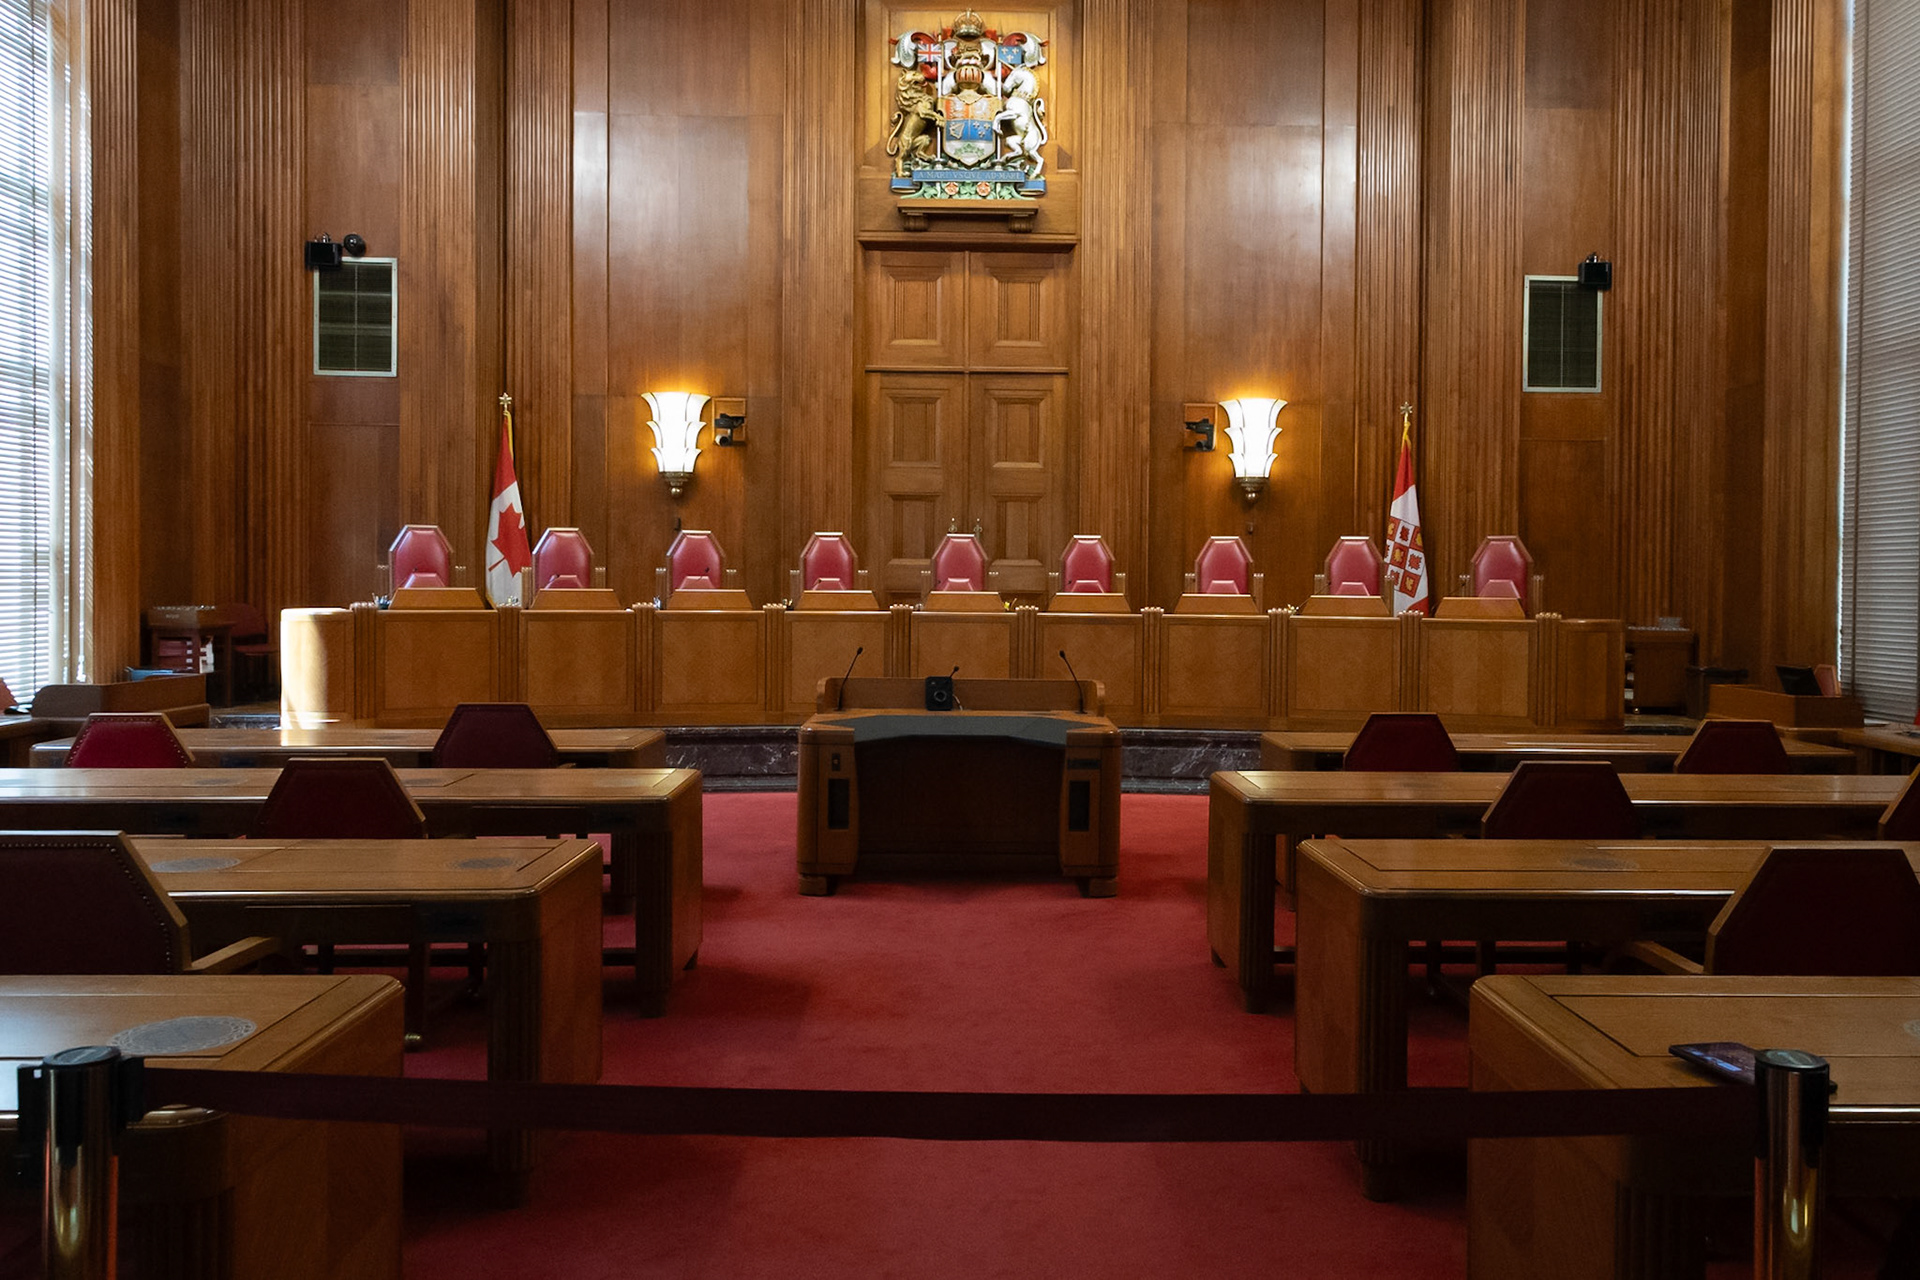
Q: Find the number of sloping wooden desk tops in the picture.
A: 9